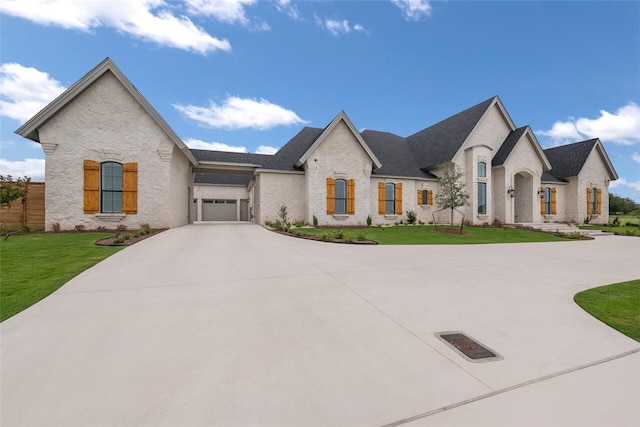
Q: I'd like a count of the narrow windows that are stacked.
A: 2